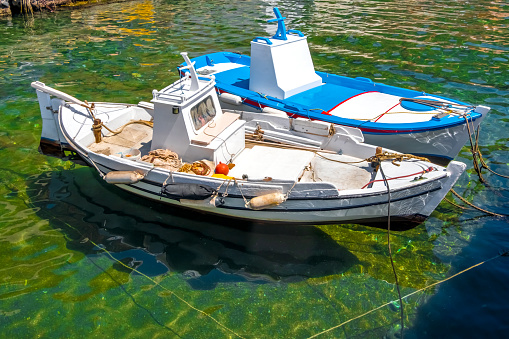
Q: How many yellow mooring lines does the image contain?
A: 2